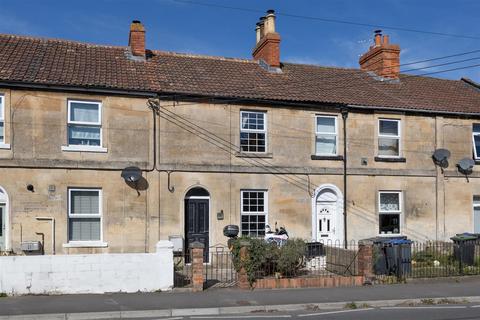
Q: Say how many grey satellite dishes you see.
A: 3